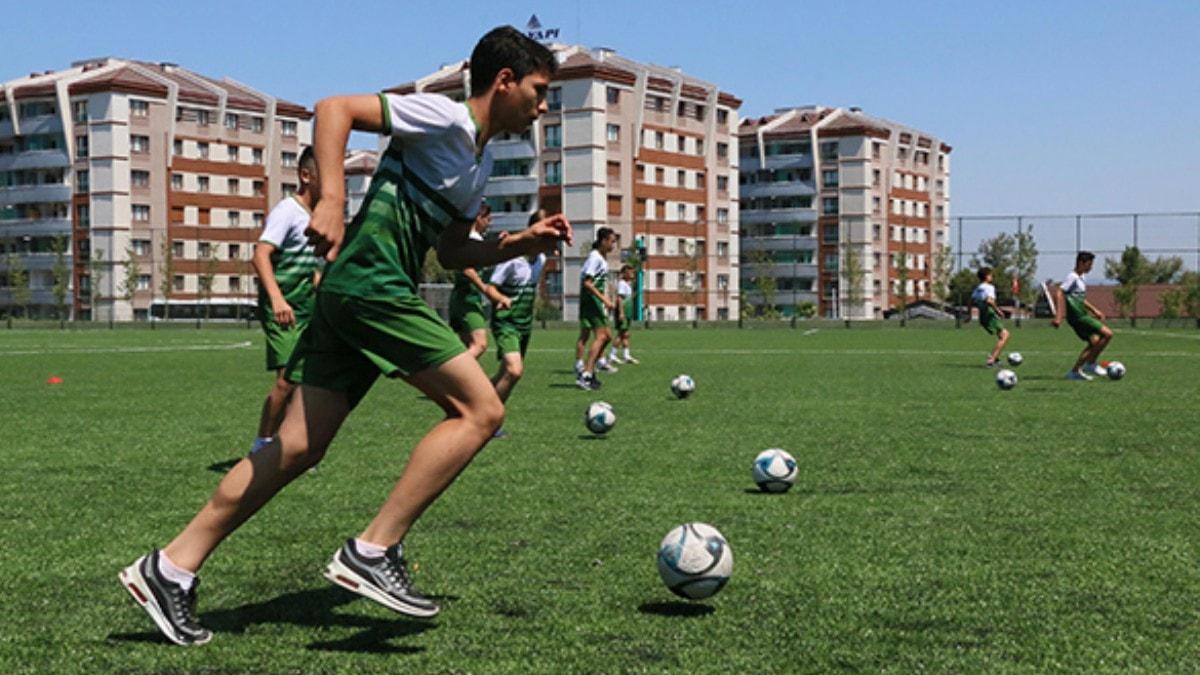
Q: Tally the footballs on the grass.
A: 7